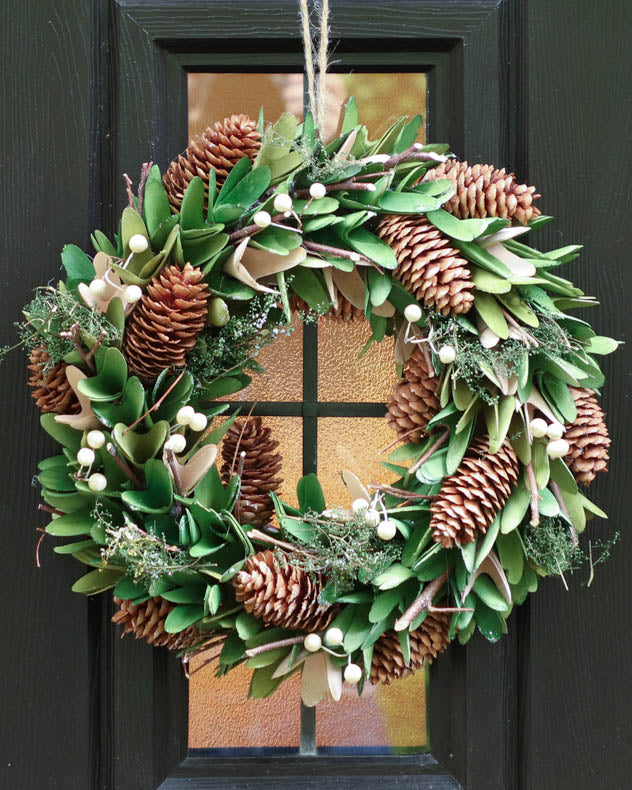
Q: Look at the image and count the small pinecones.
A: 13